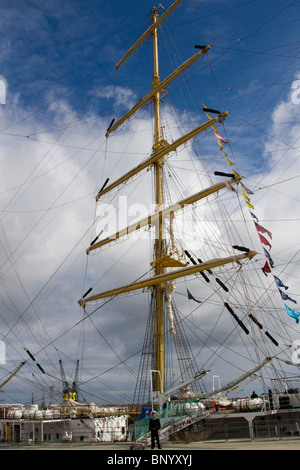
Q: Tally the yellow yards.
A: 5